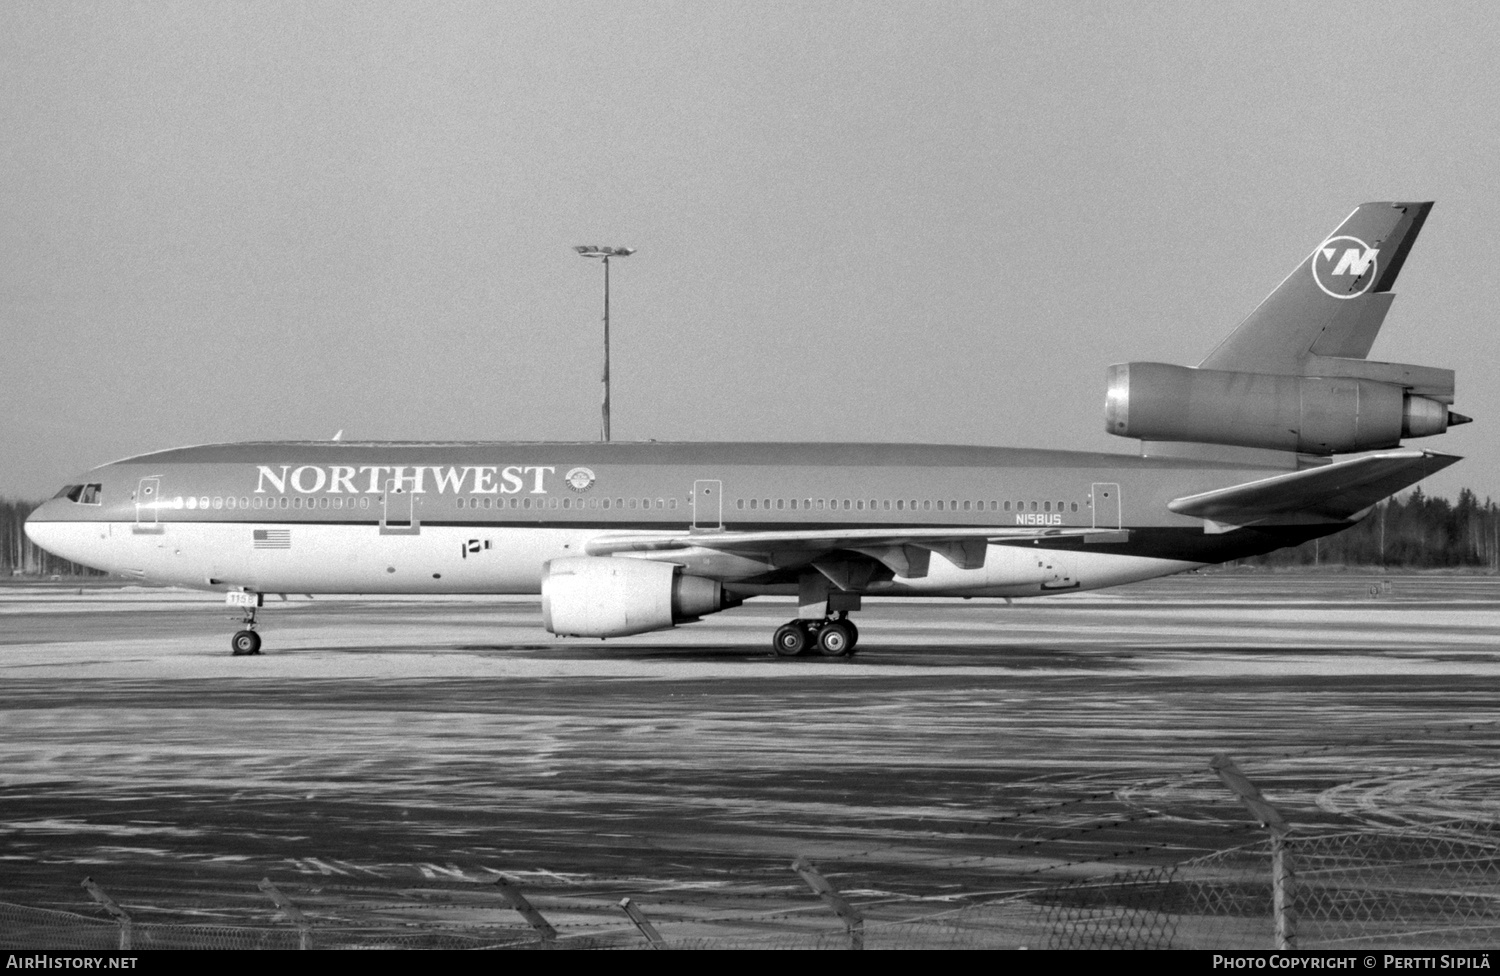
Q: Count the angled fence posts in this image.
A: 6